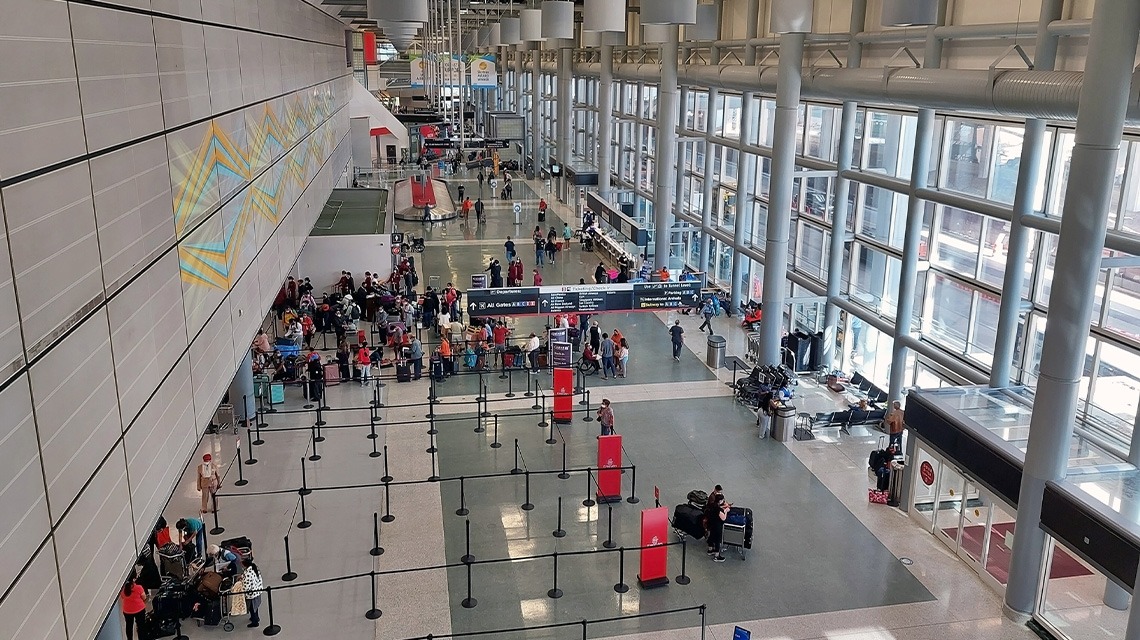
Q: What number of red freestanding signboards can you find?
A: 3